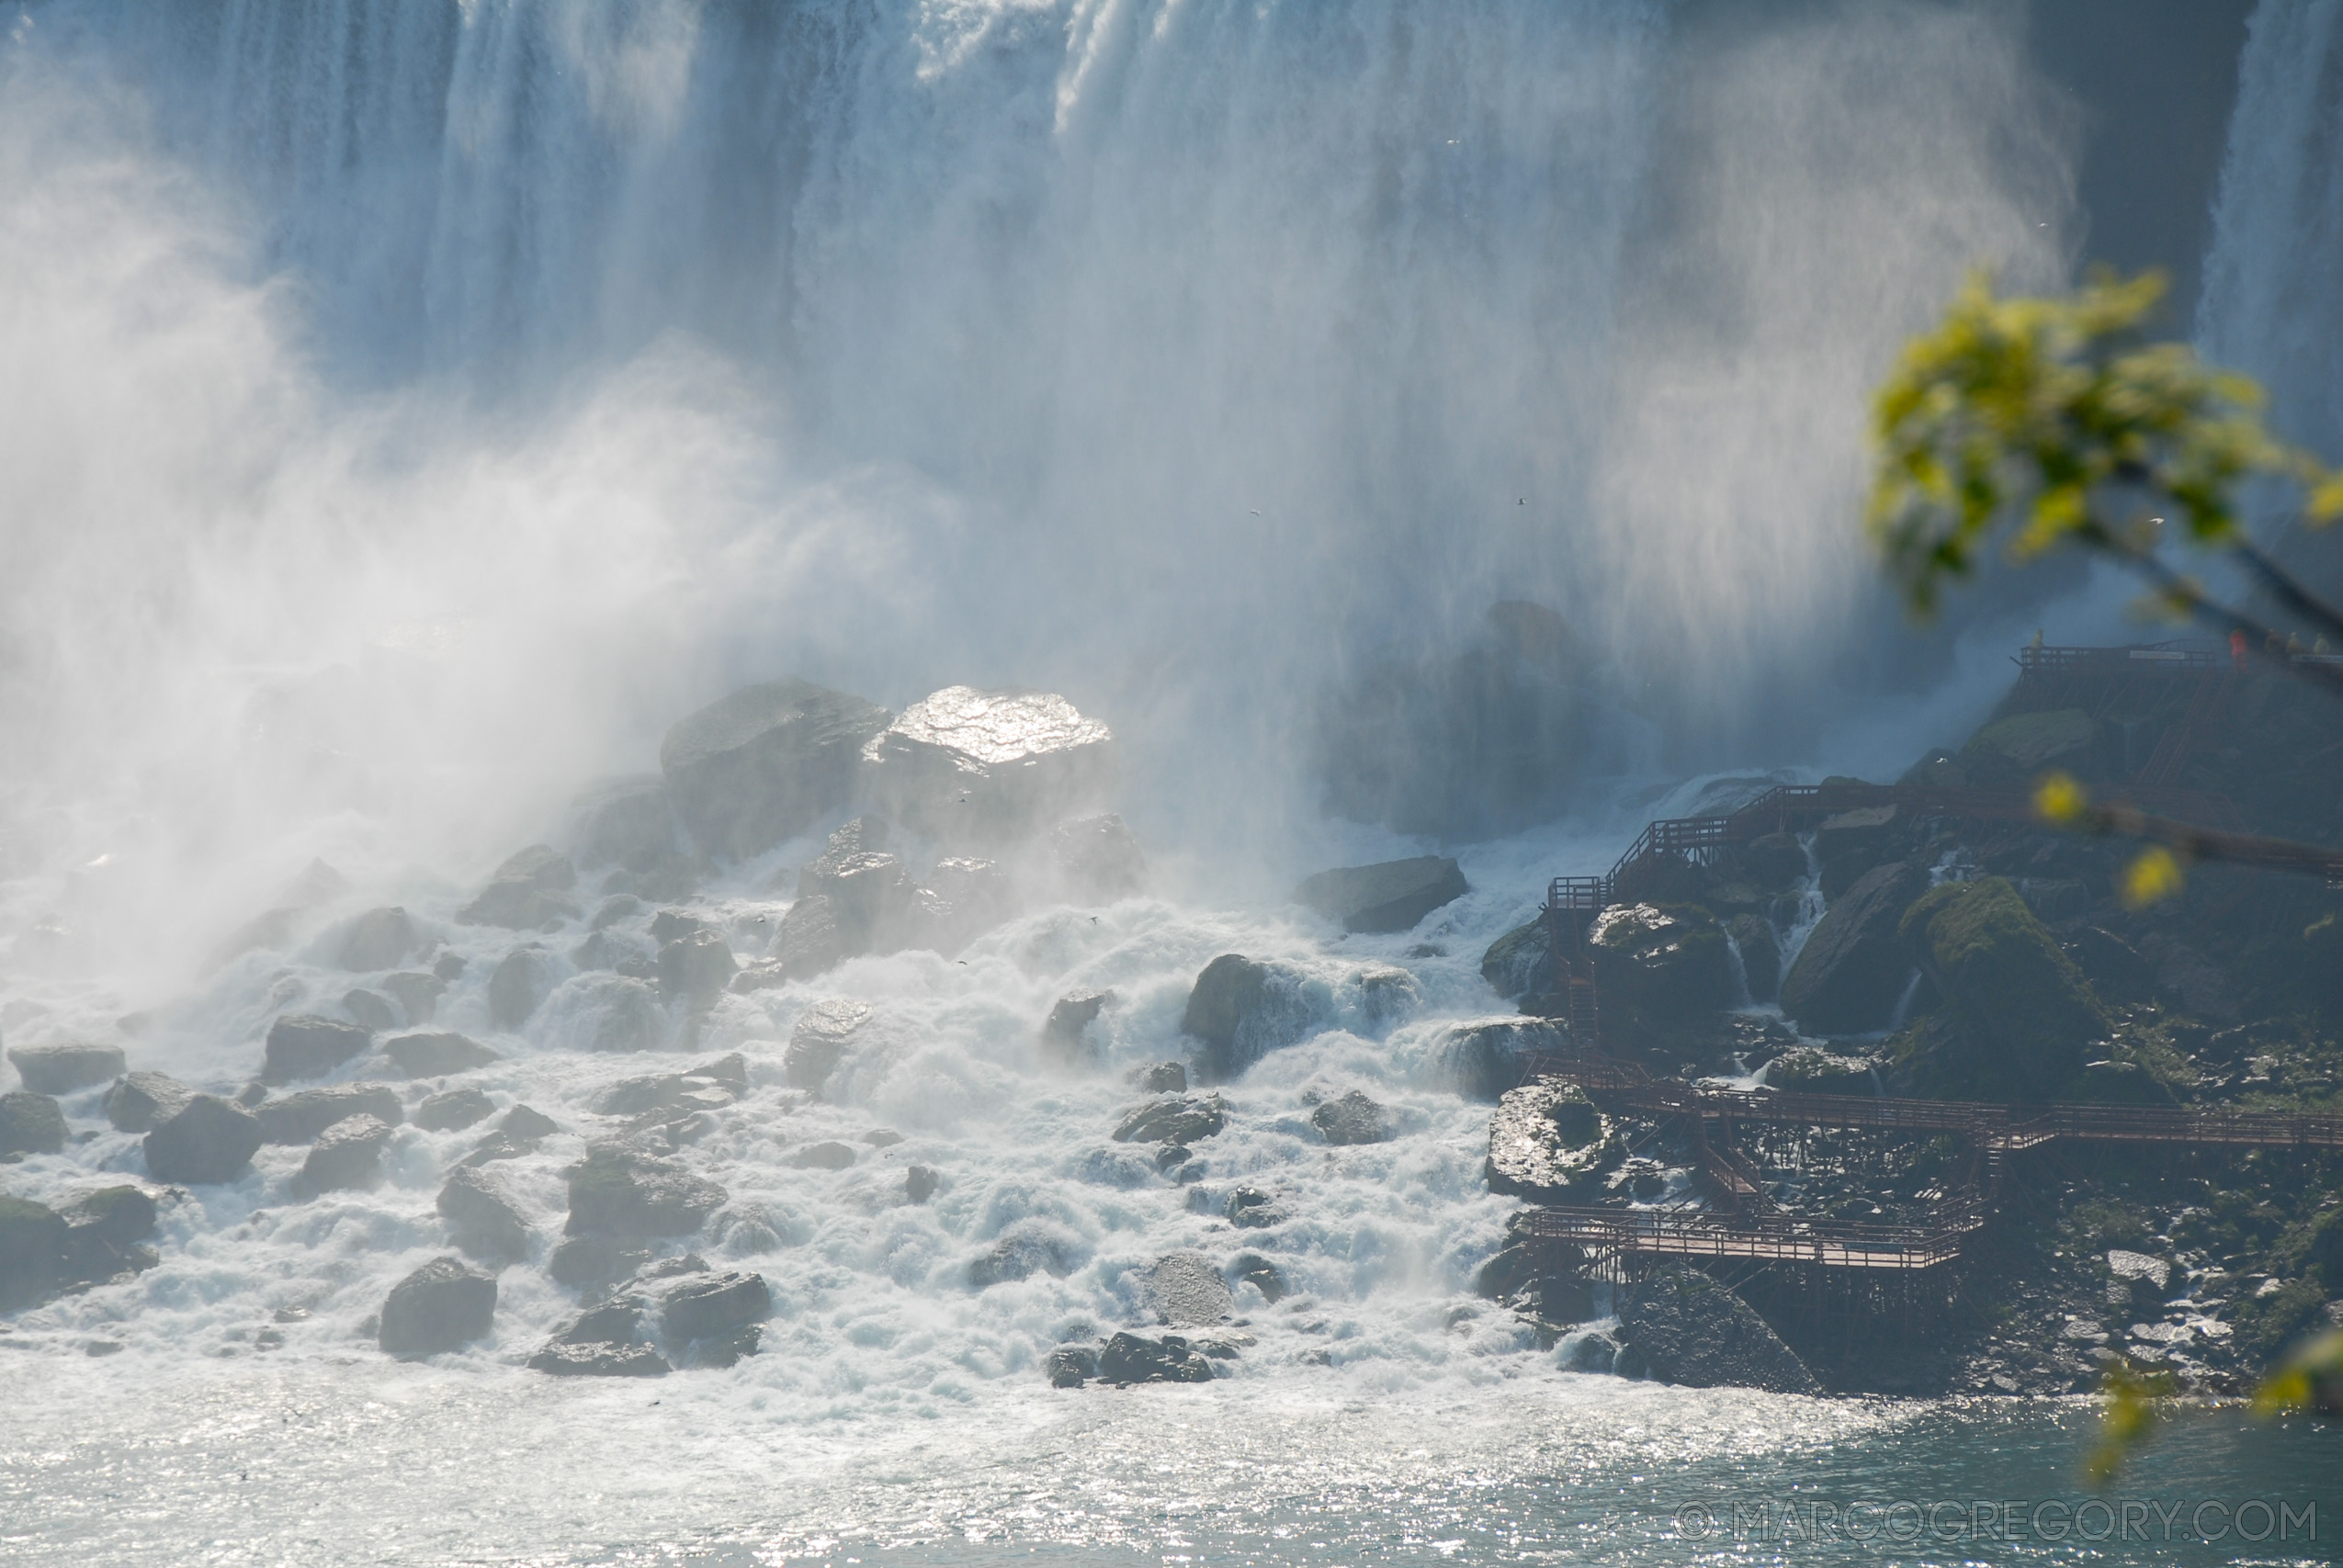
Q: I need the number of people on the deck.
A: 5